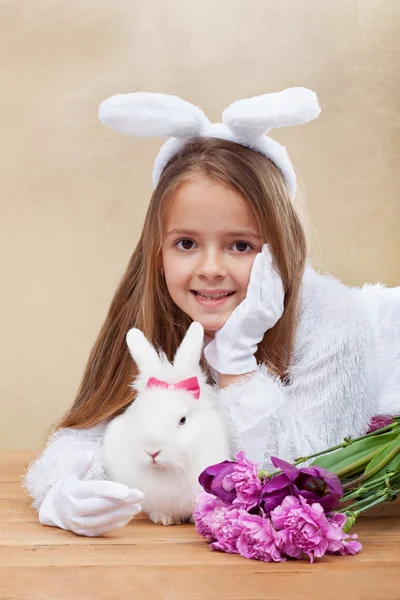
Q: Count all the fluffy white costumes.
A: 1